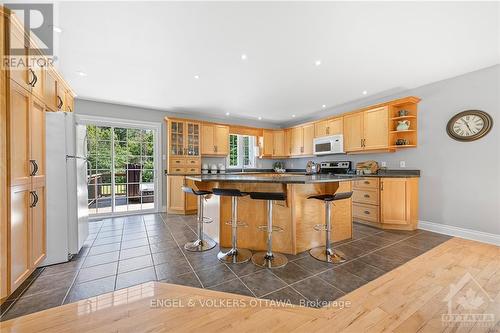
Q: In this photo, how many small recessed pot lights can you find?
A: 10